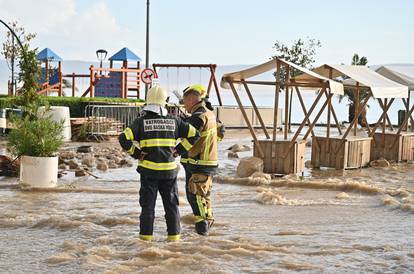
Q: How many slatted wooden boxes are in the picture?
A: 3